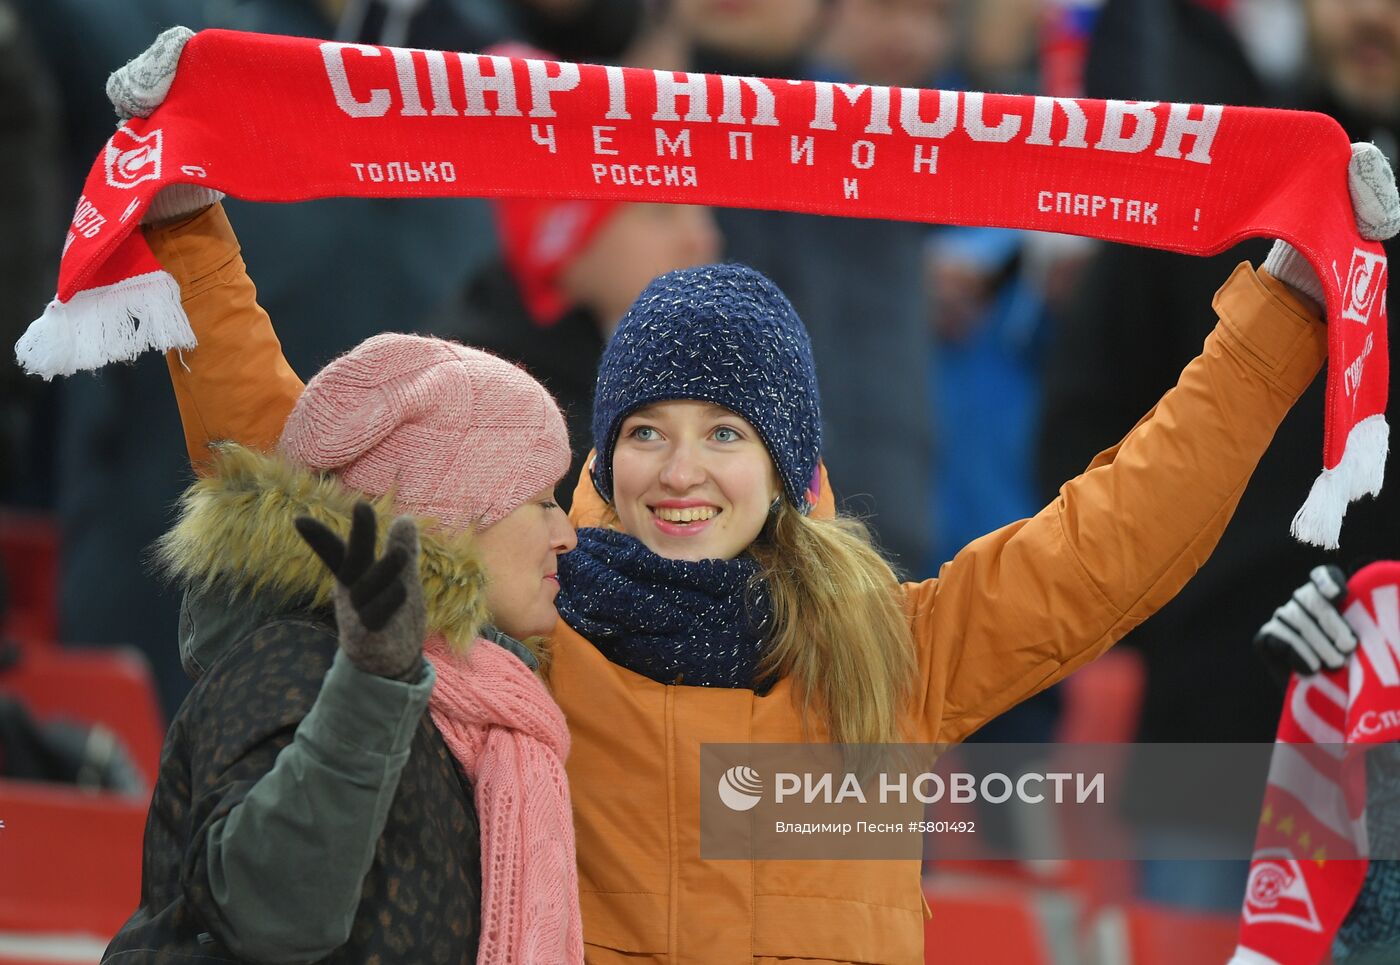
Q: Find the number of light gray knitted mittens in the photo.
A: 2